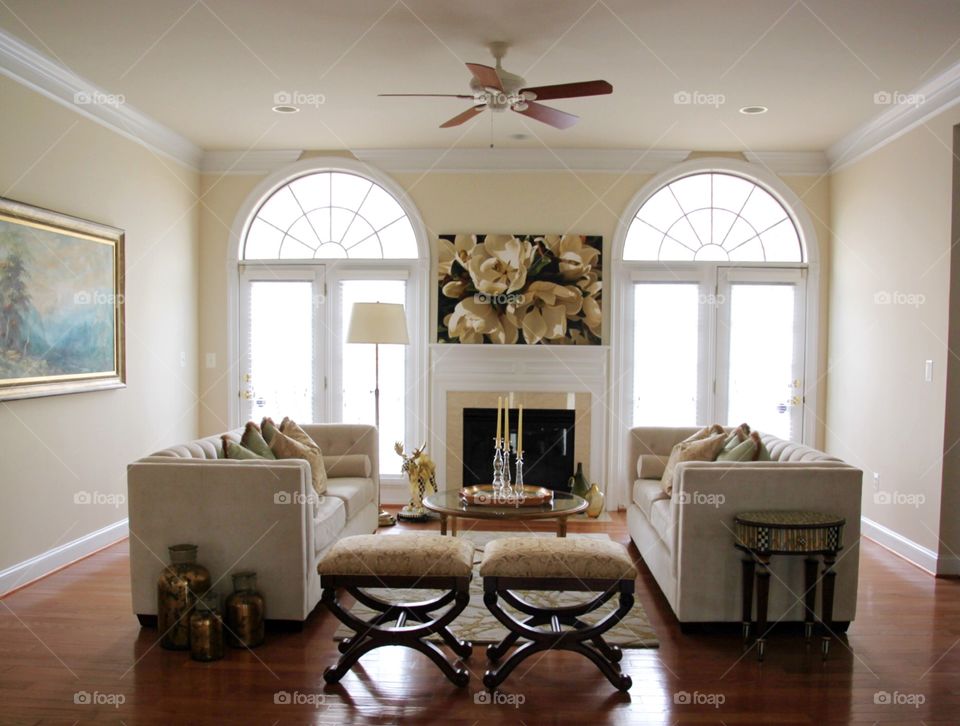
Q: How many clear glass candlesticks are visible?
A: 3